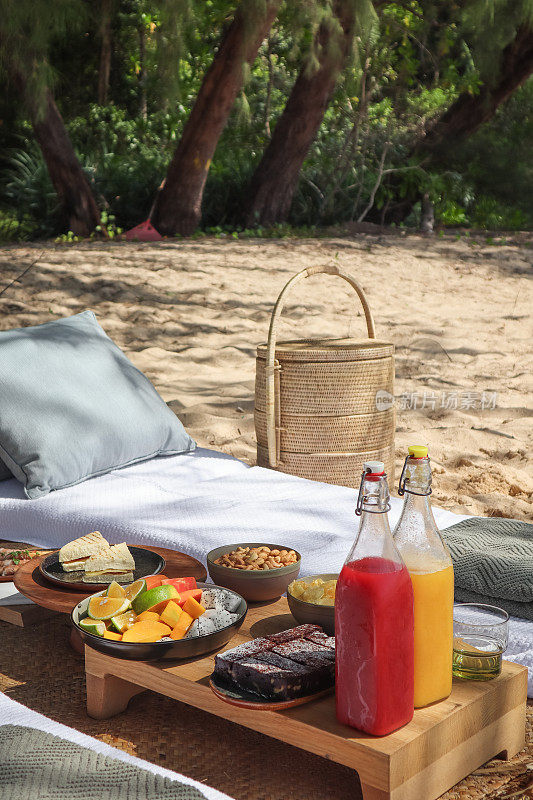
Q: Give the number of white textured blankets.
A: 2